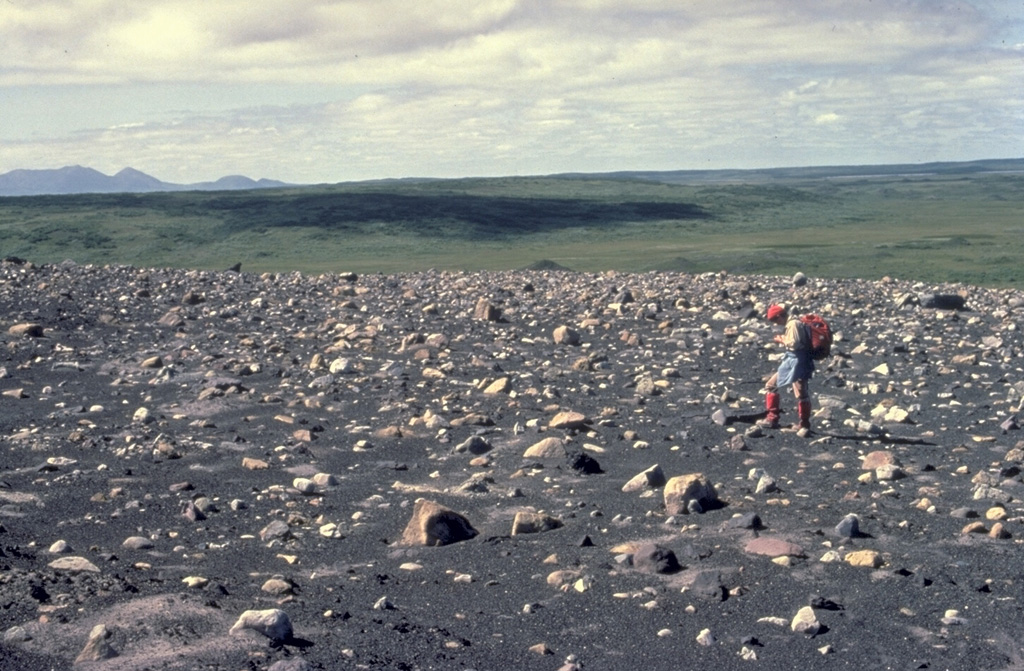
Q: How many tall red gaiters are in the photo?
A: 2